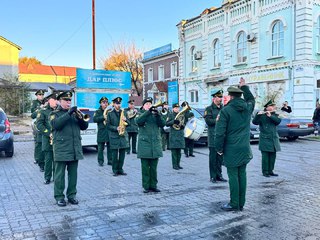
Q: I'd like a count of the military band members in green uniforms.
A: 14